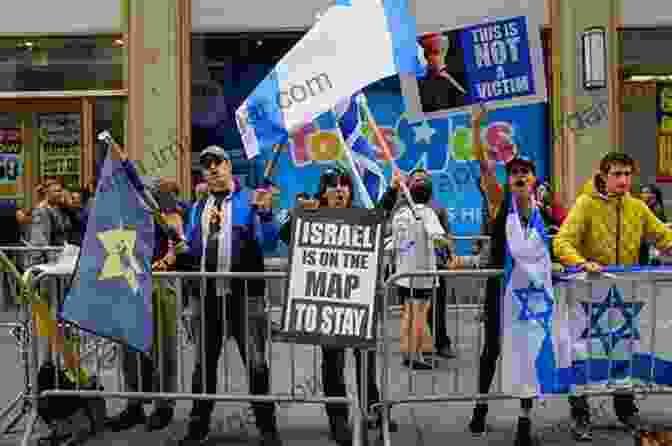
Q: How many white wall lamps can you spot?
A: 1